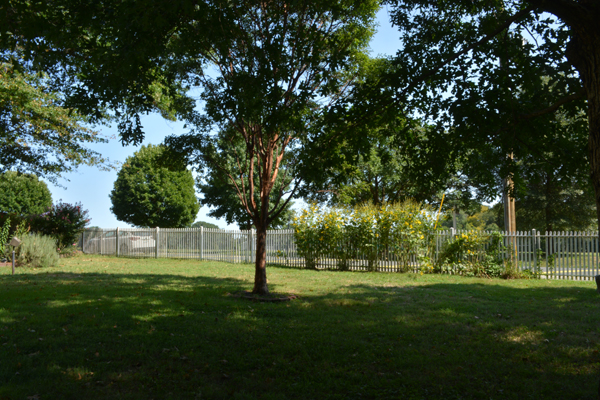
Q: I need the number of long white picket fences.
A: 1